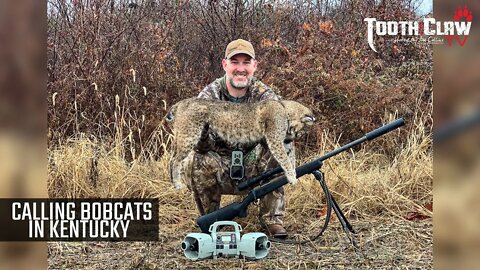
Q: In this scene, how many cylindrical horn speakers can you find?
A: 2